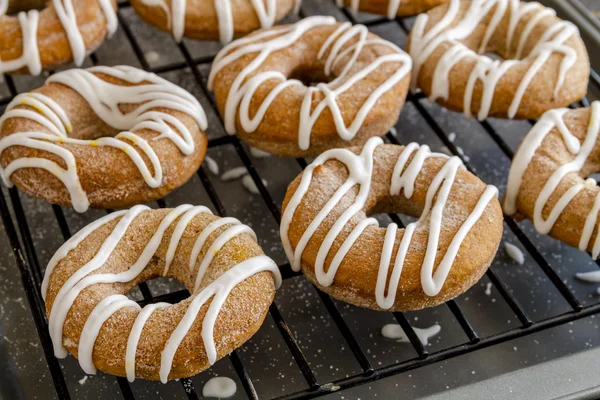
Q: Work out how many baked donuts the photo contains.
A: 9